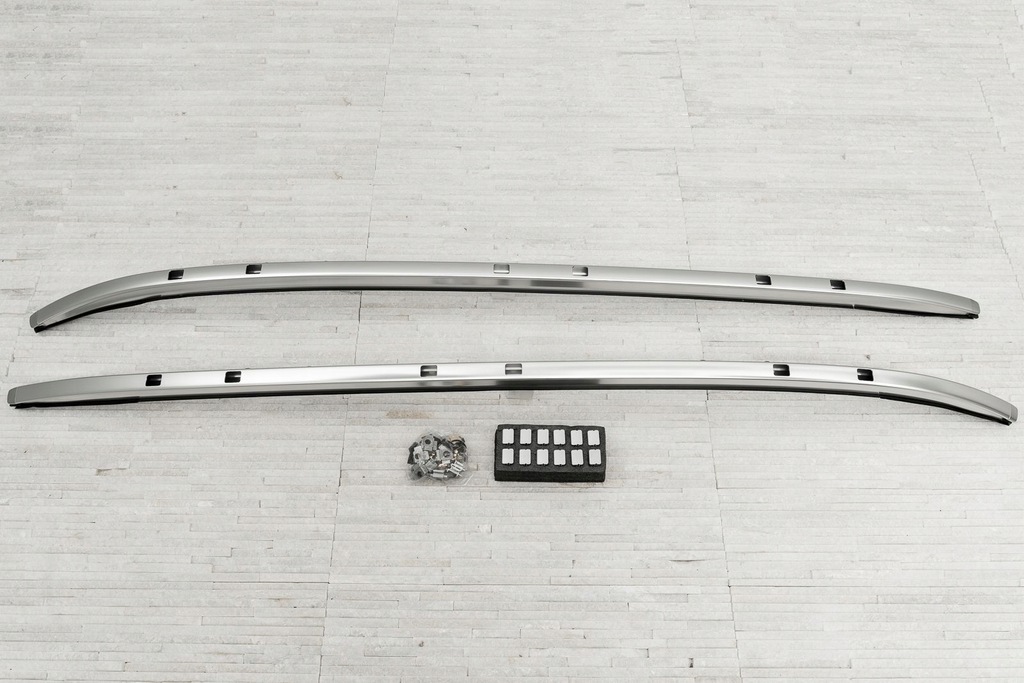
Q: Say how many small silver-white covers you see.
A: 12